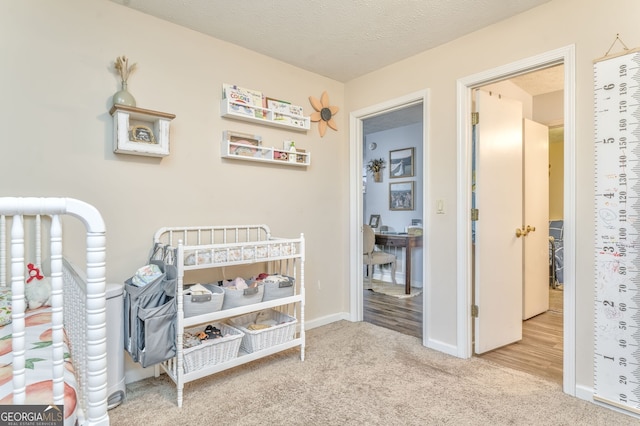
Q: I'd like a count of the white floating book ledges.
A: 2